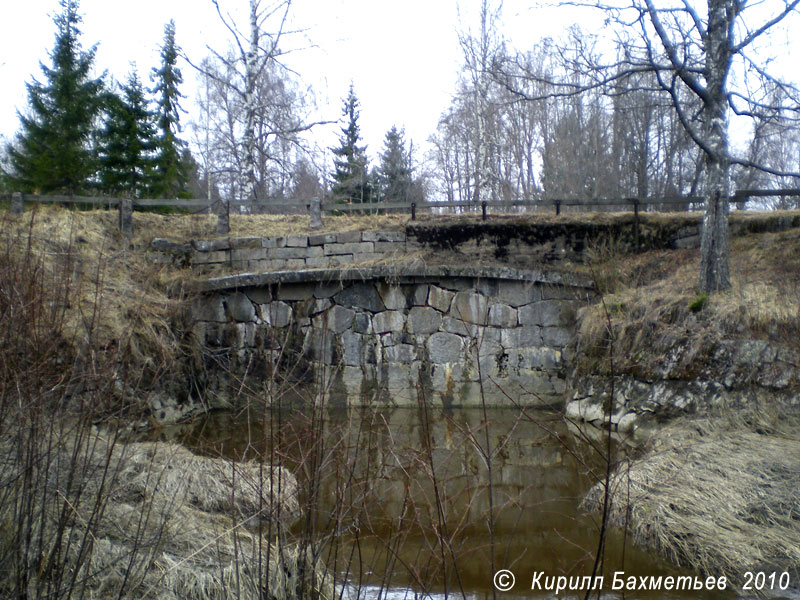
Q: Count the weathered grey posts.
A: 4